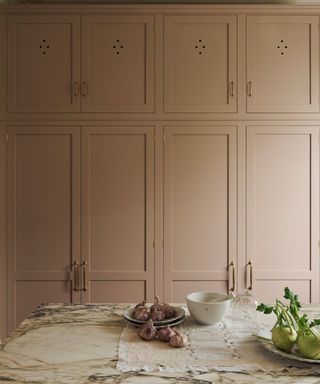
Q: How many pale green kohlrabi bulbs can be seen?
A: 2